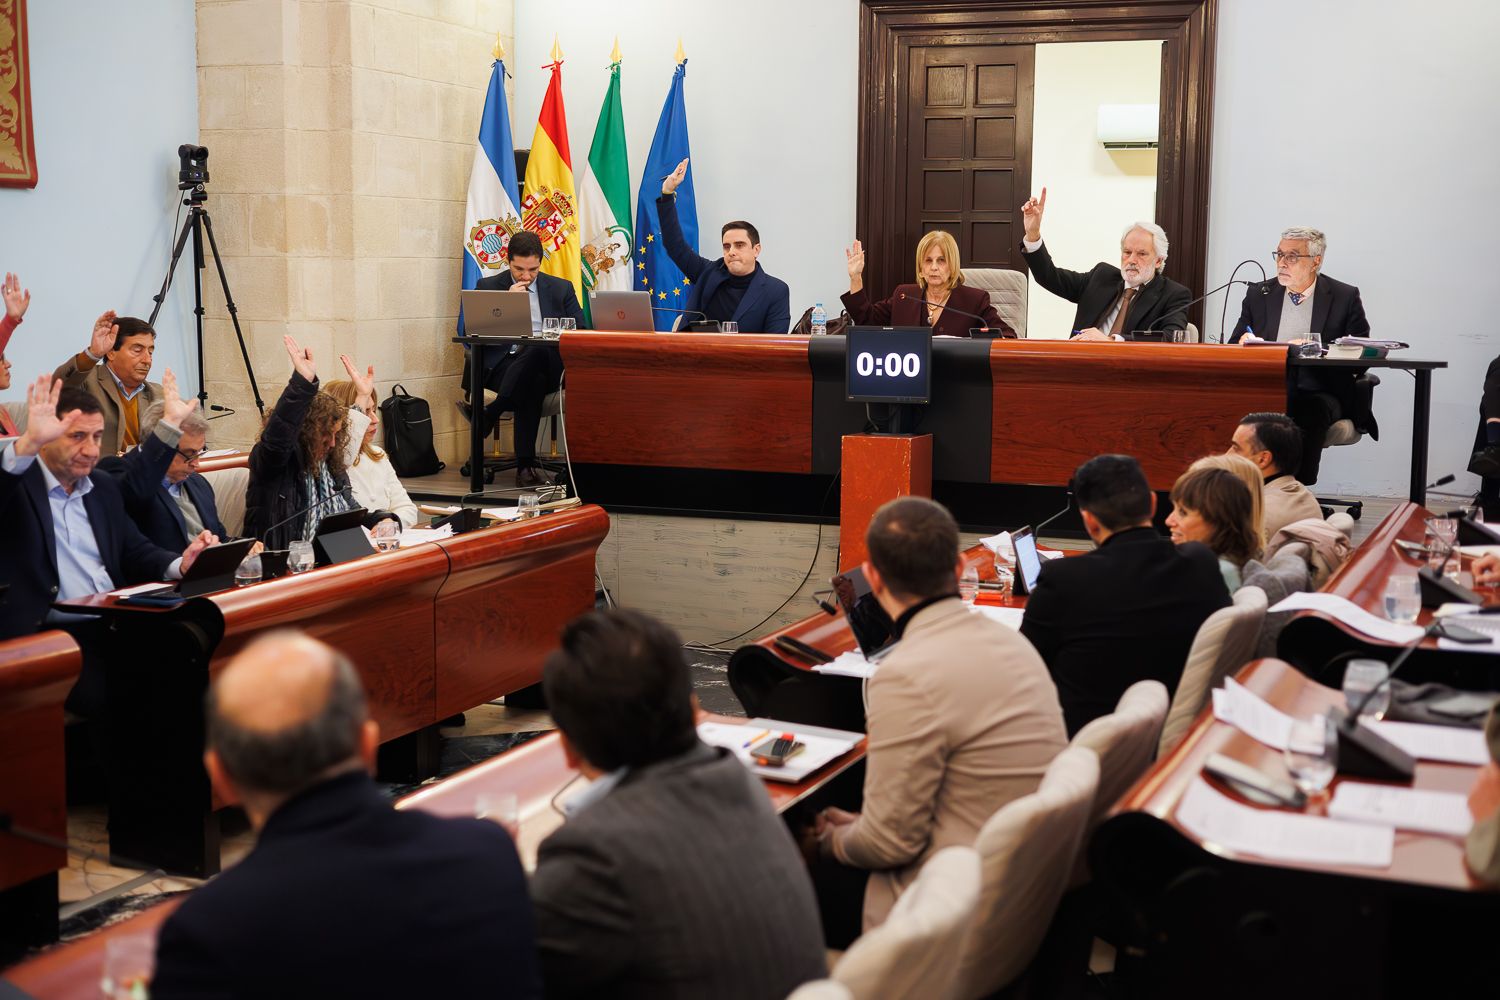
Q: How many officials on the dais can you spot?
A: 5